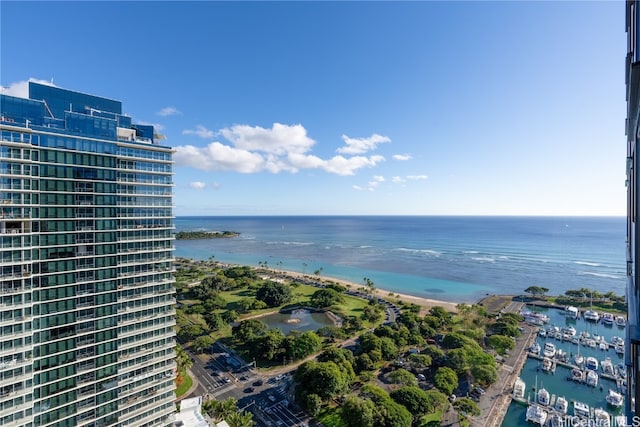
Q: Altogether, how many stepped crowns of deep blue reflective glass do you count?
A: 1